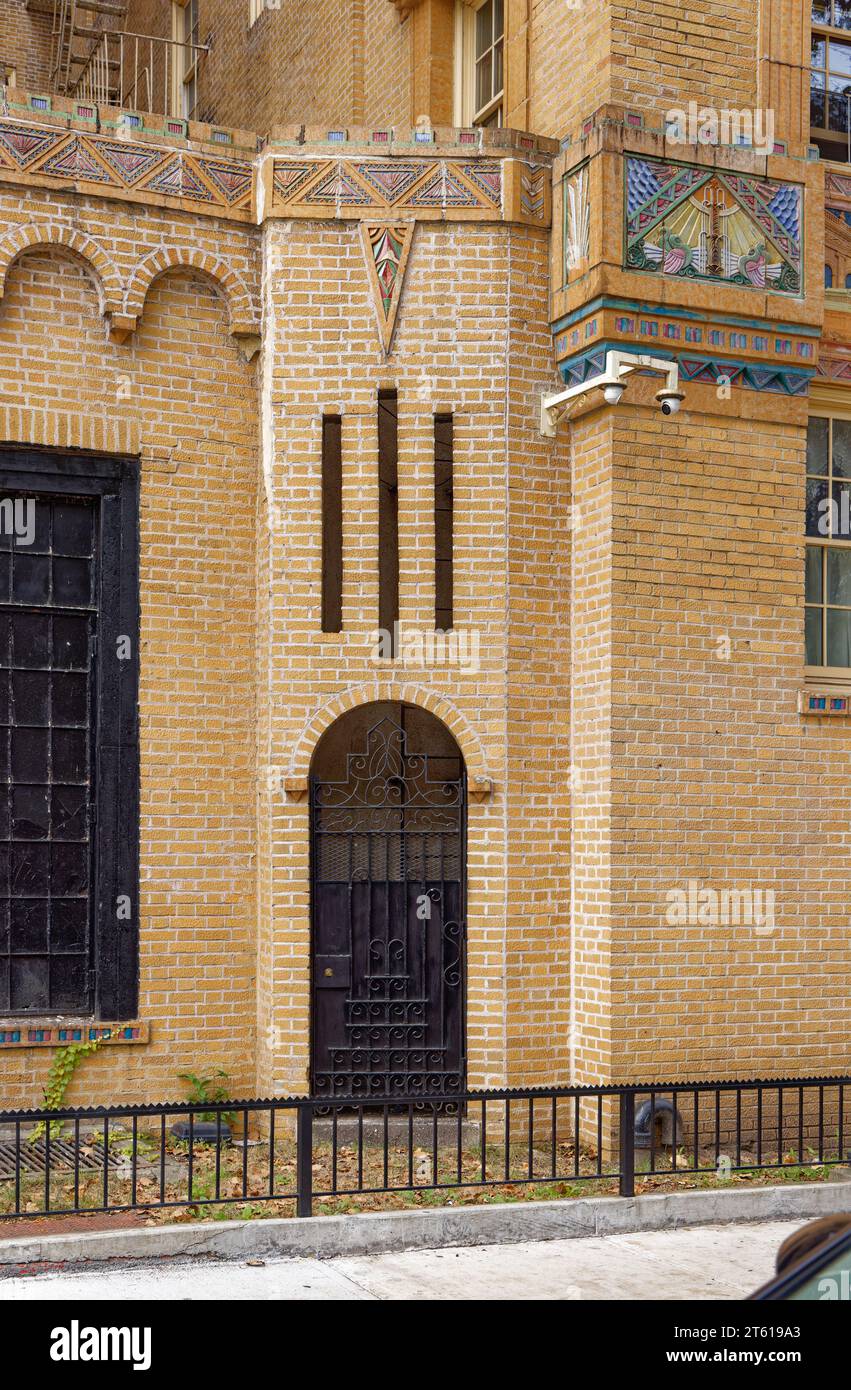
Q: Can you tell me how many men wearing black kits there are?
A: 0